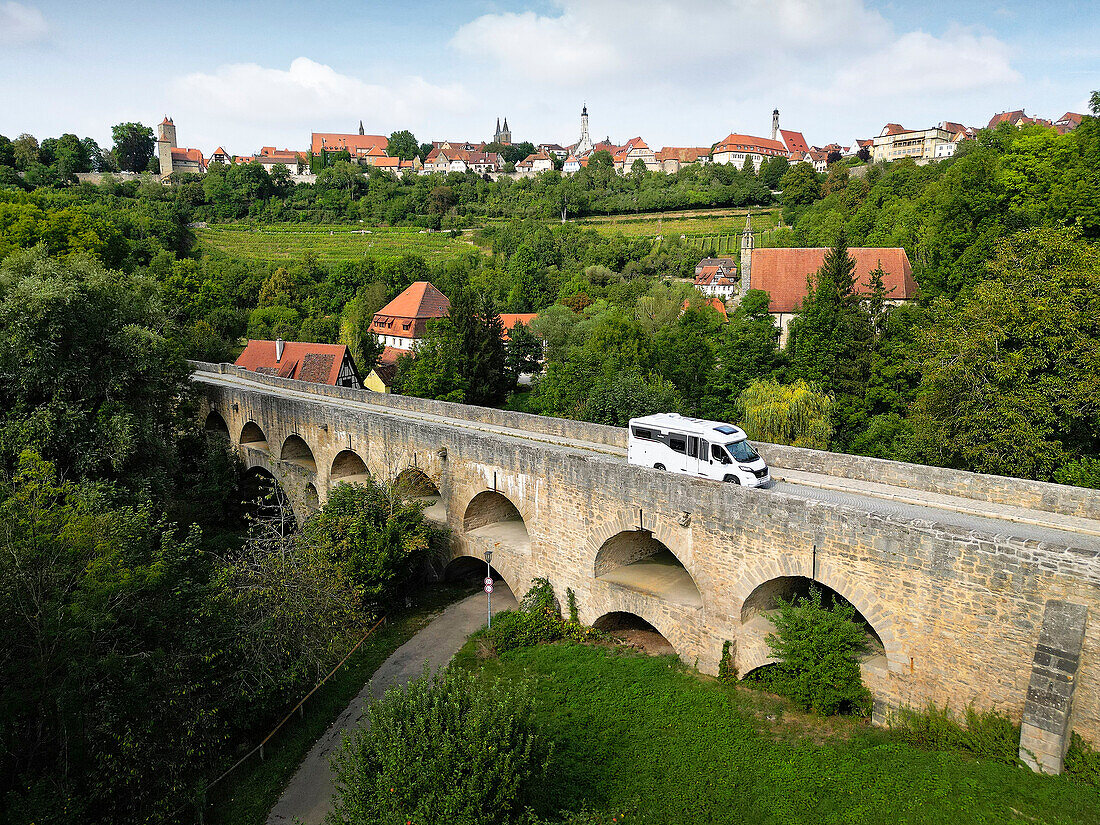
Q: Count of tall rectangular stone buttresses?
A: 1